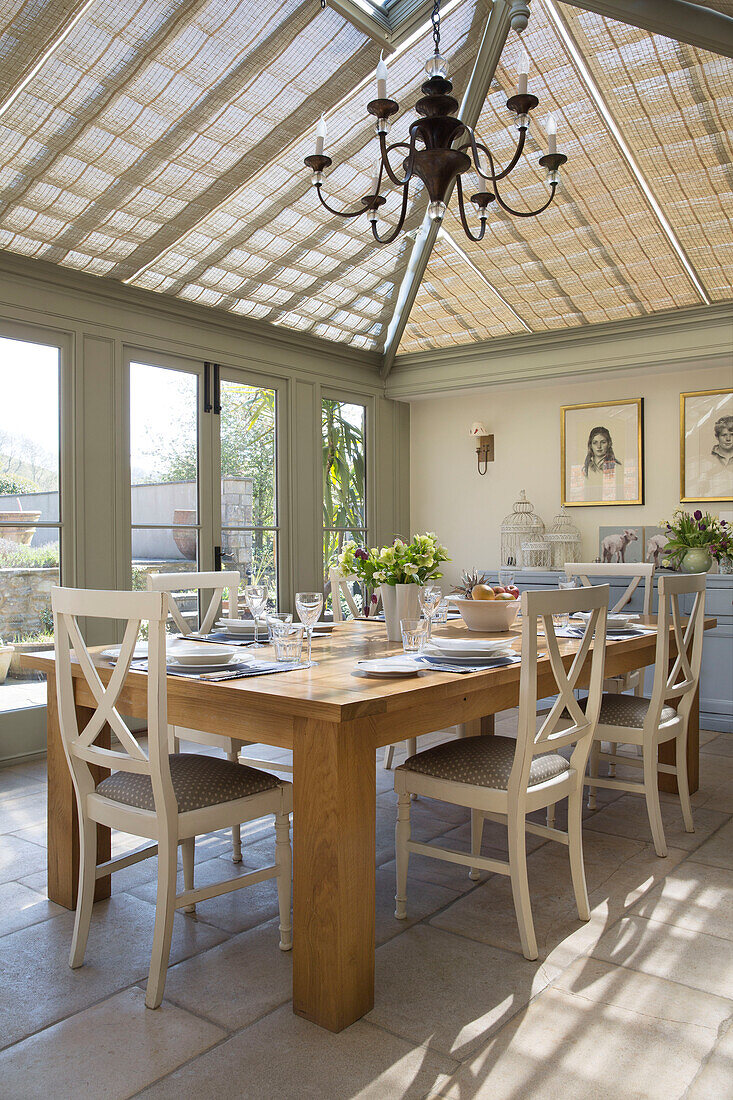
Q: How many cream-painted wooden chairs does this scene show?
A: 6